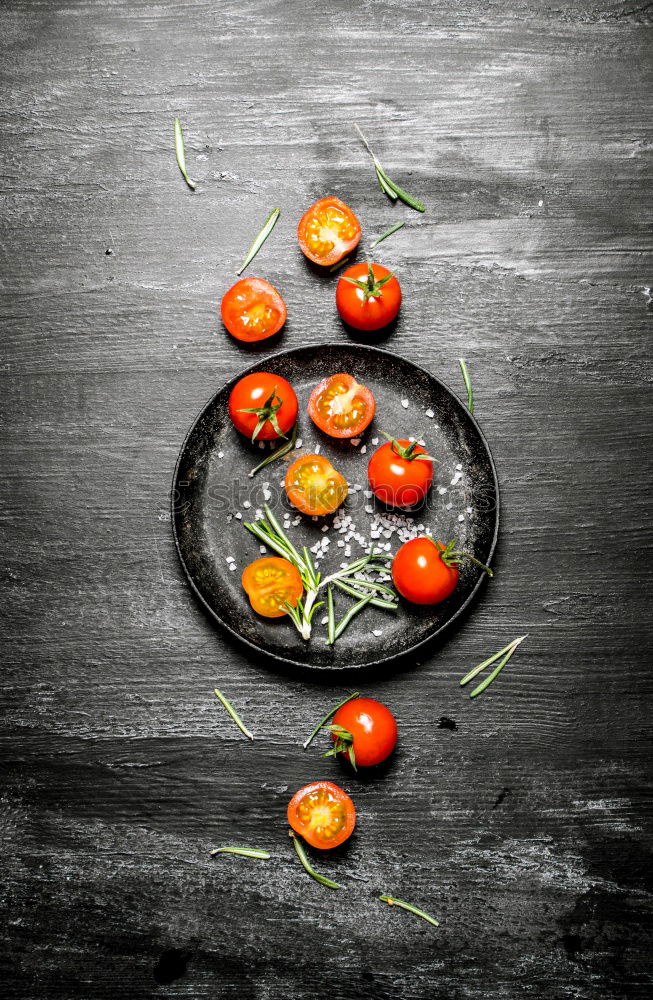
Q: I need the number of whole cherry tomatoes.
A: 5